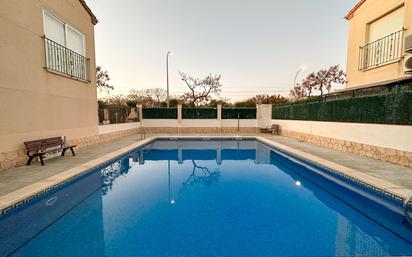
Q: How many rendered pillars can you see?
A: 4